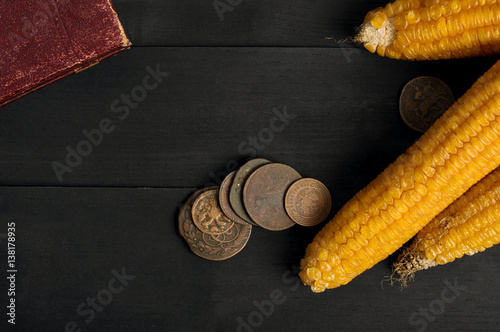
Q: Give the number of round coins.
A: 7